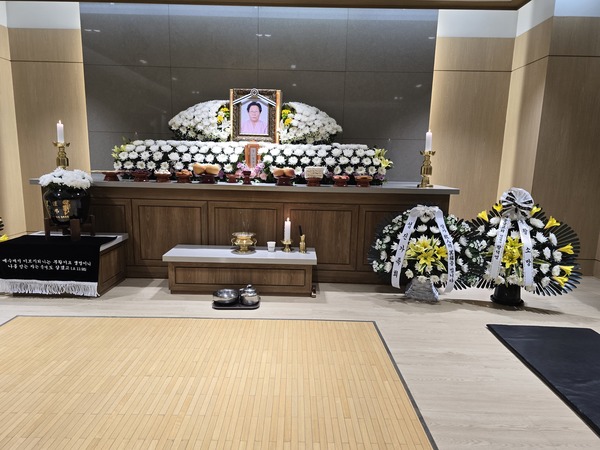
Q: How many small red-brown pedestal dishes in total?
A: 11